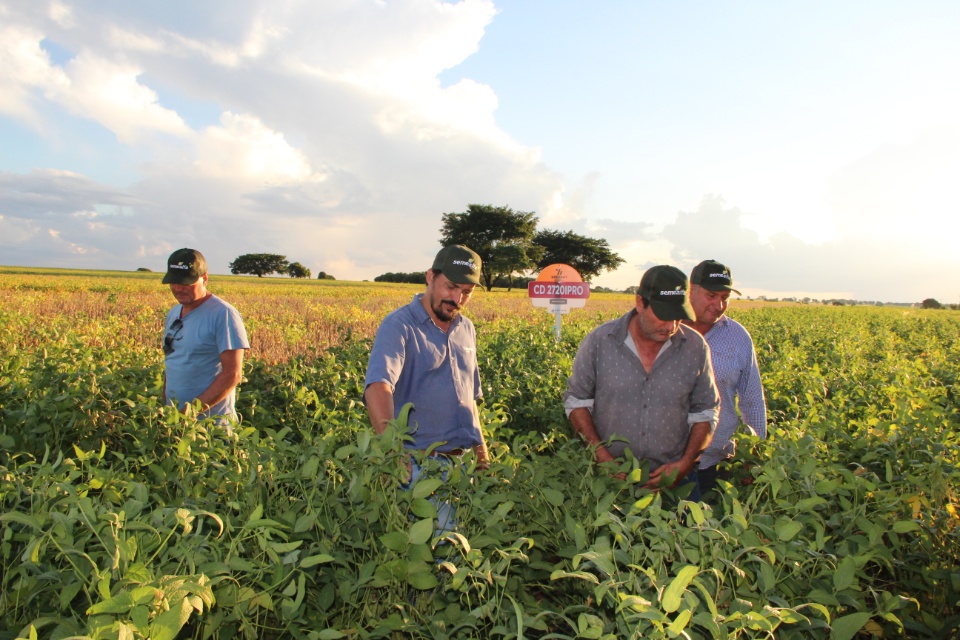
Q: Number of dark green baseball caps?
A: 4